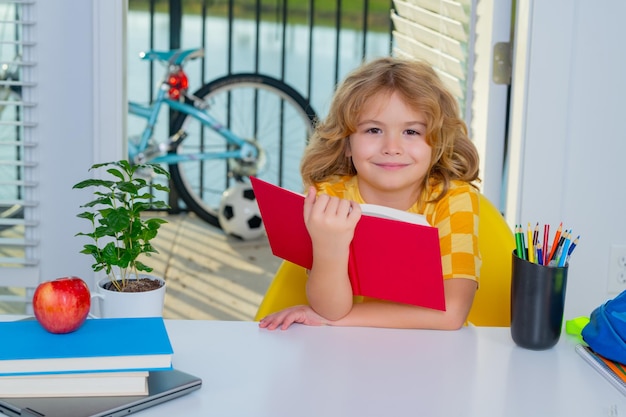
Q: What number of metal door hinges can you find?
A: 1